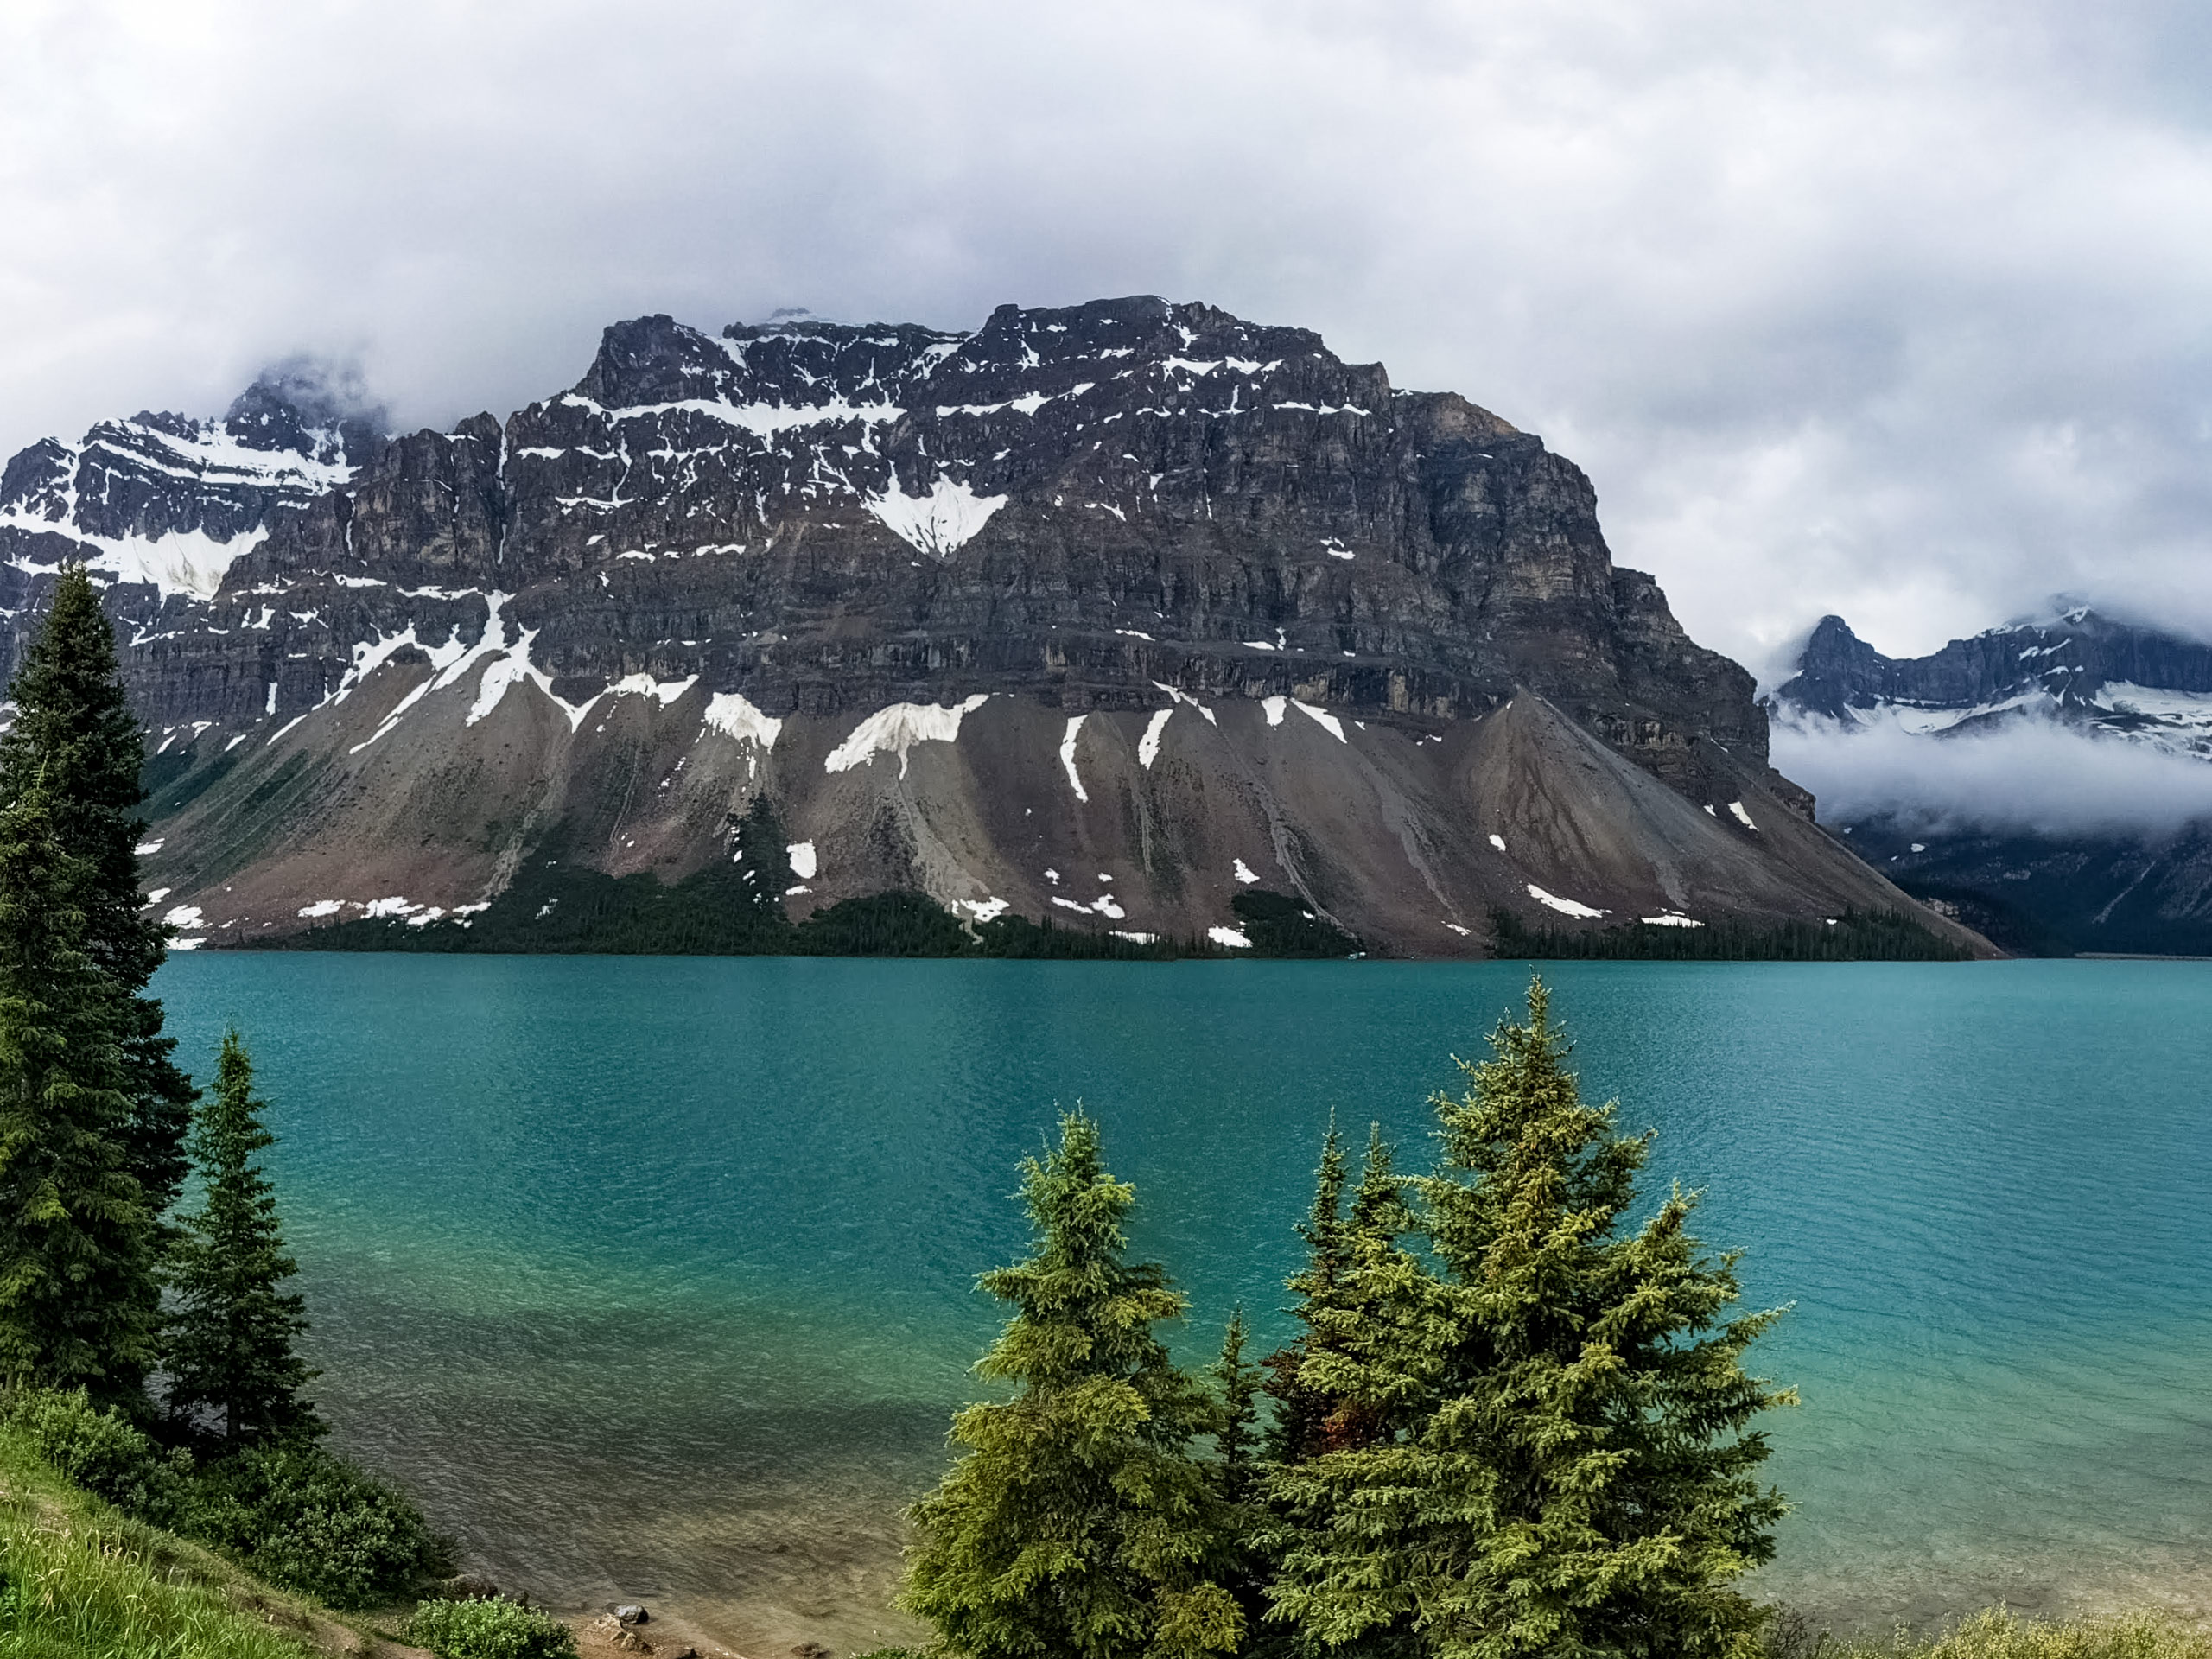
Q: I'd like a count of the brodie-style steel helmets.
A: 0